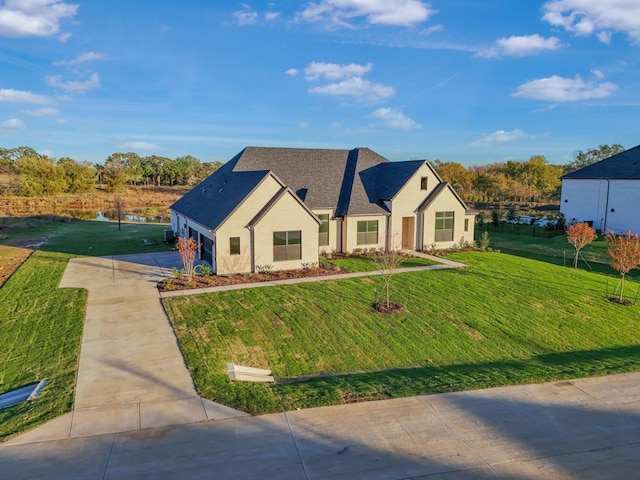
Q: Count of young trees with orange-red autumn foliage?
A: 3